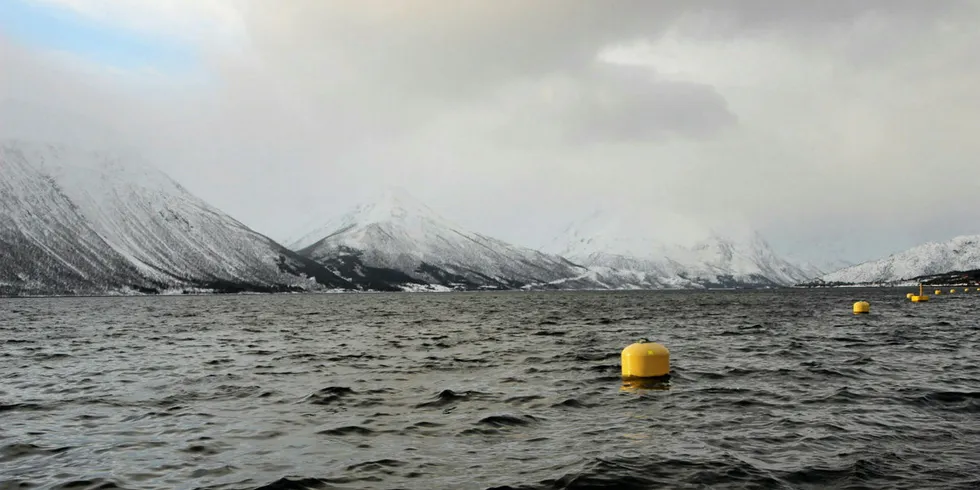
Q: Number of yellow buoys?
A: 8